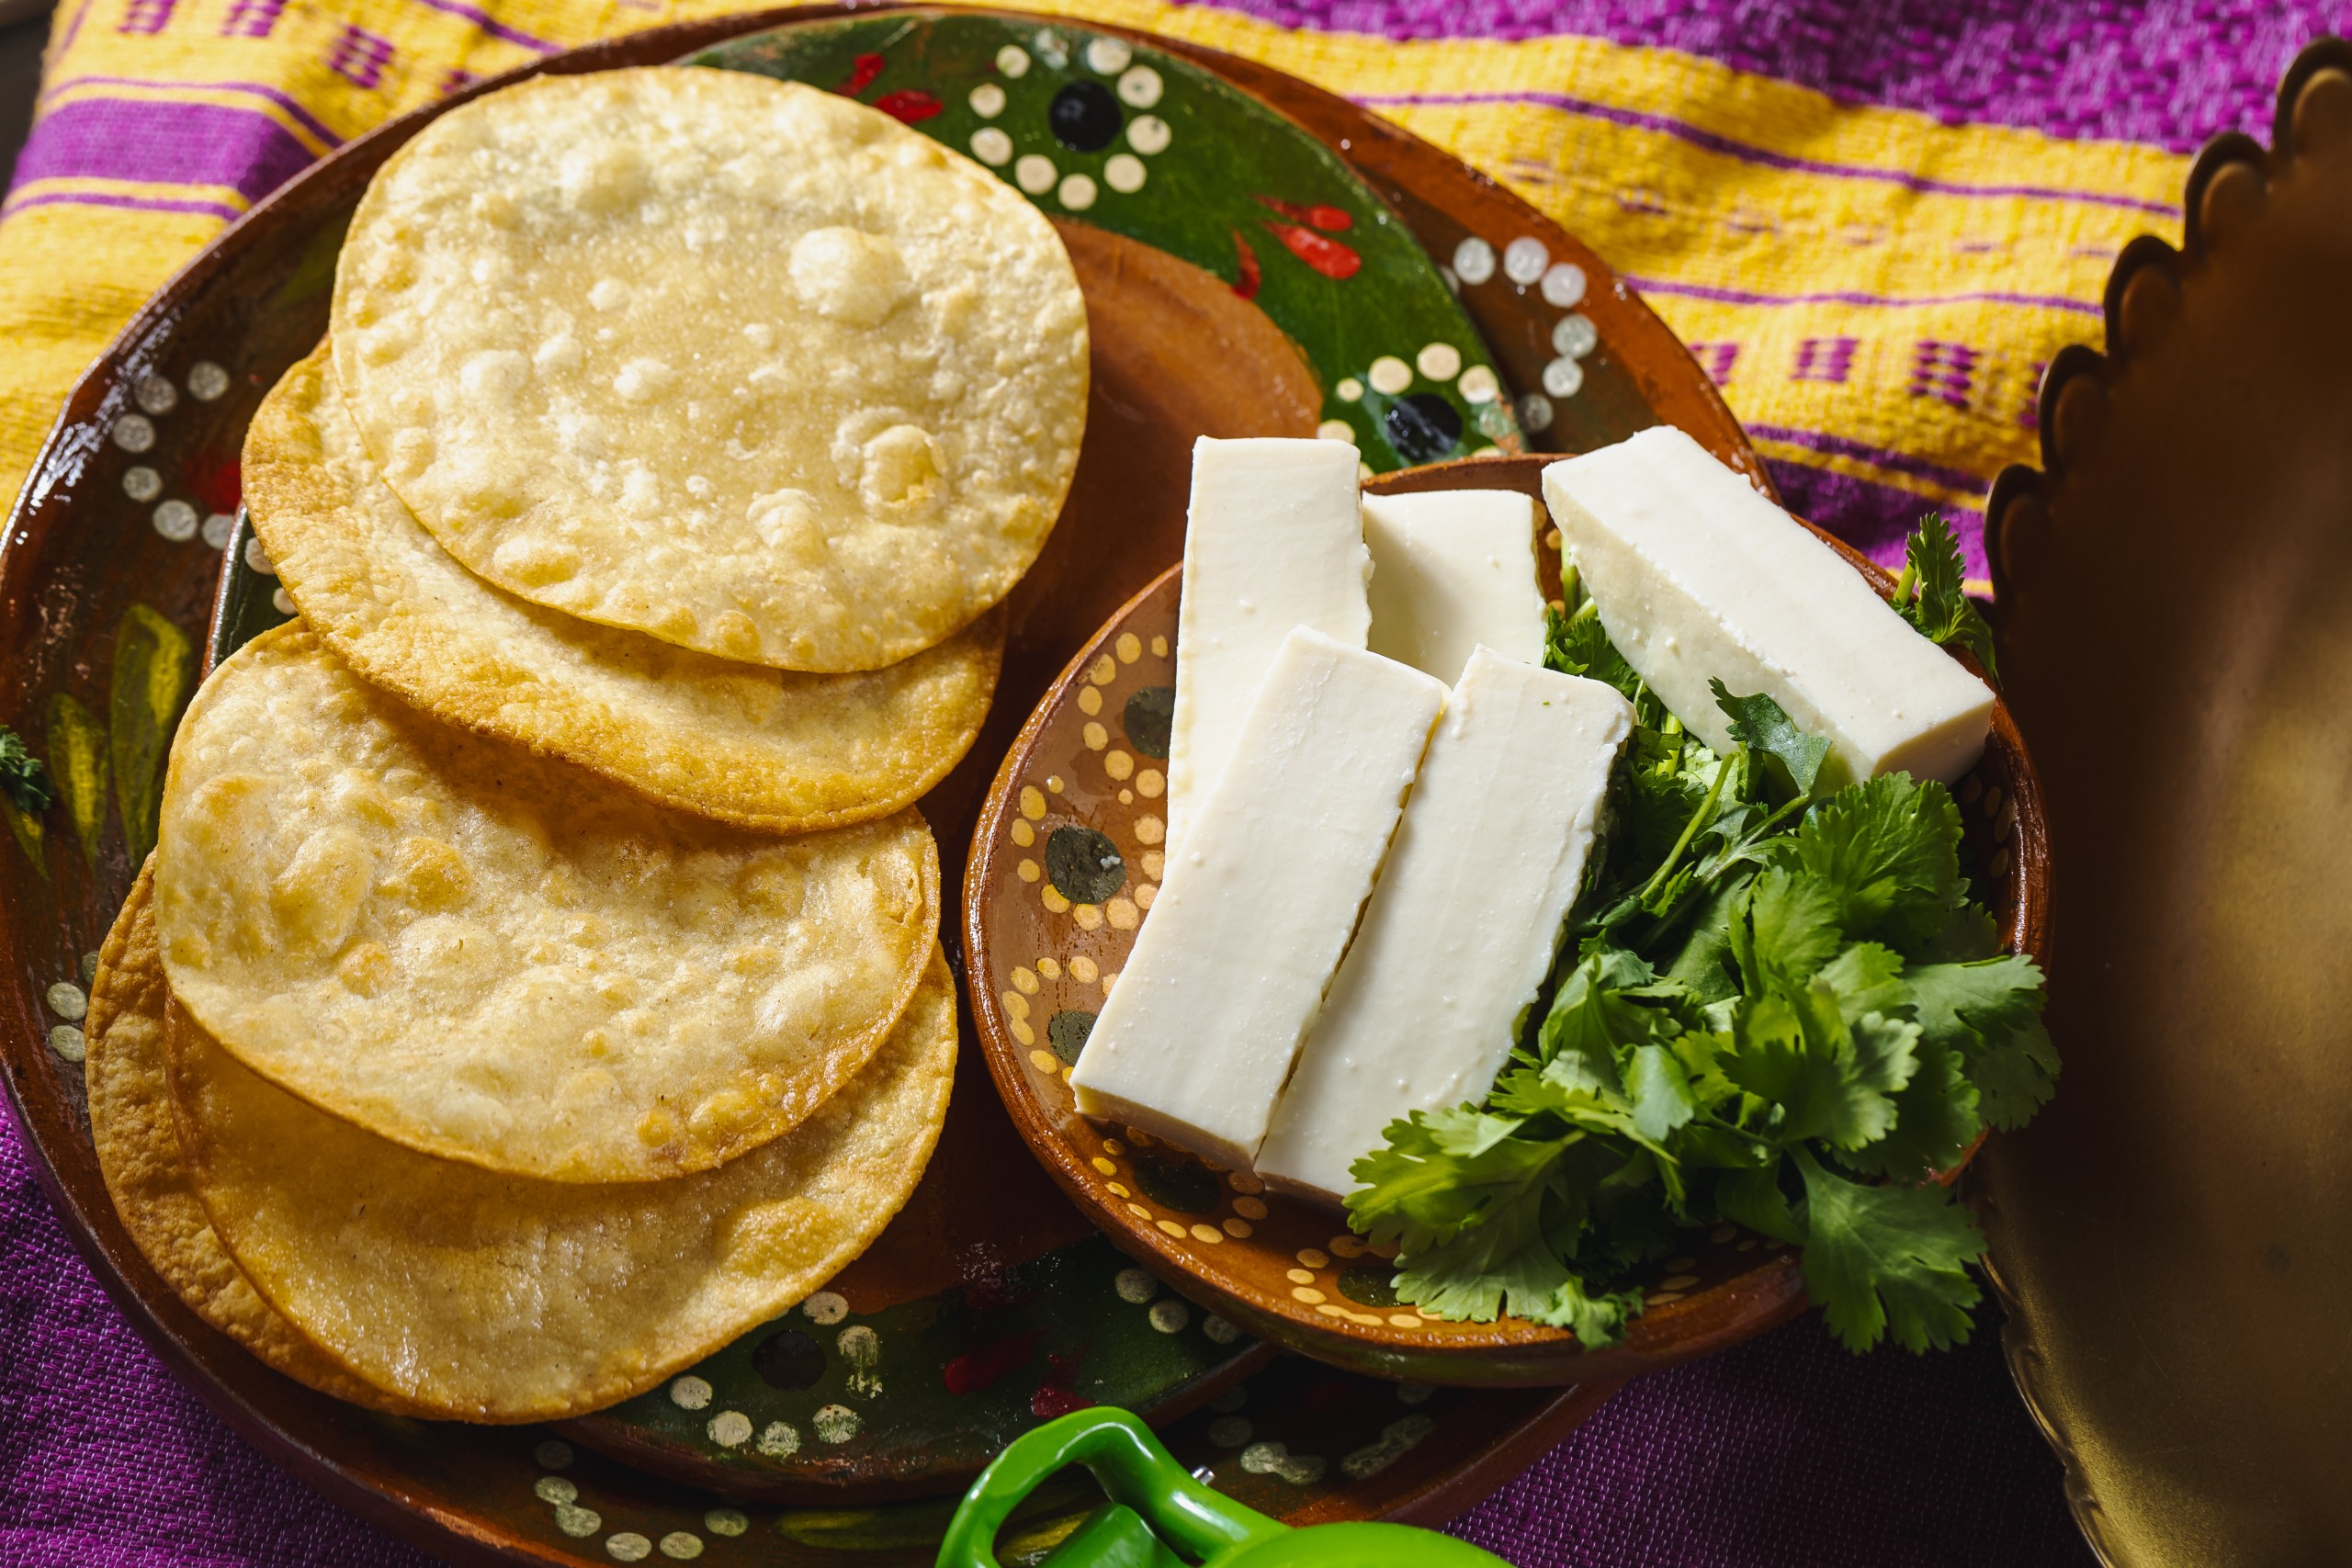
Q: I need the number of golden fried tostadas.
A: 5